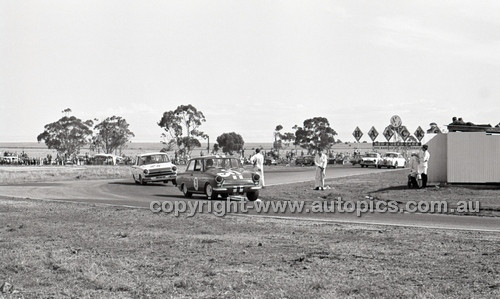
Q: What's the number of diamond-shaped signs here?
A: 5